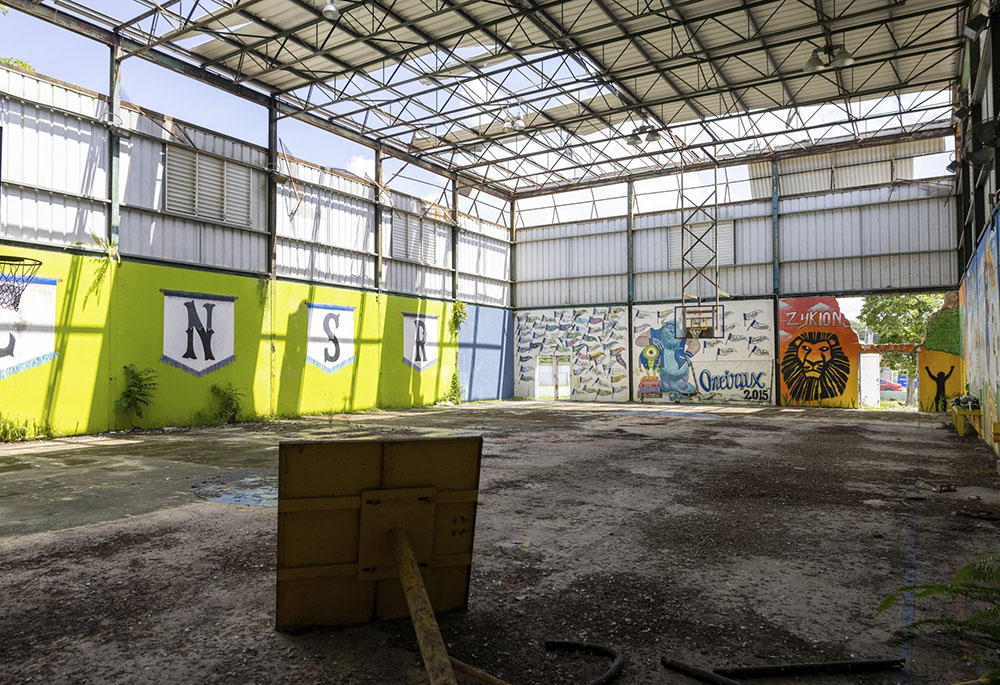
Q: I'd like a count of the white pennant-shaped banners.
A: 4